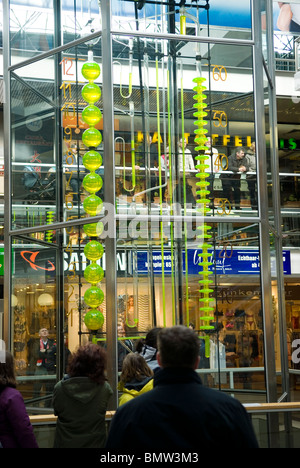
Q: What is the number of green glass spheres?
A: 12